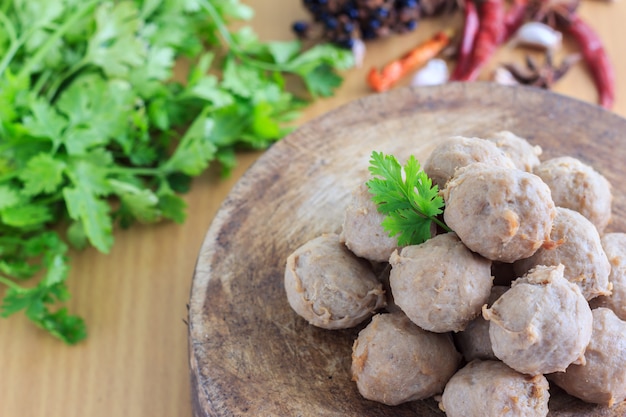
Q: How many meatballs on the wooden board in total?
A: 14